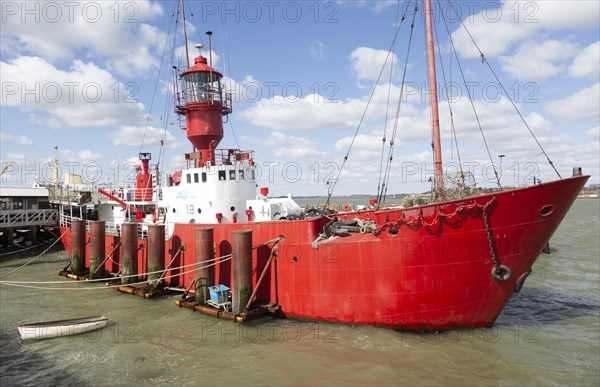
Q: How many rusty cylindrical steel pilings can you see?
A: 6